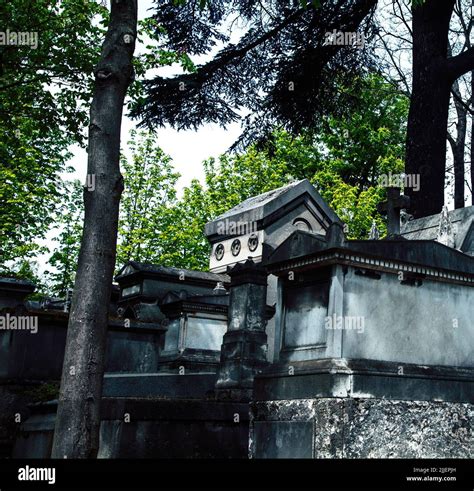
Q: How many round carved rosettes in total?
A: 3